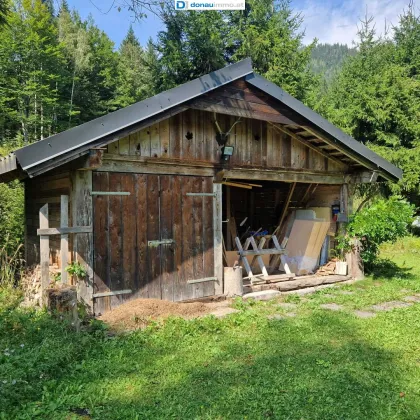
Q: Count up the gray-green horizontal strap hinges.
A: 4